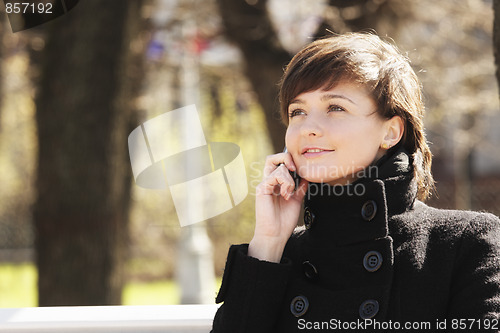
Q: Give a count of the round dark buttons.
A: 6